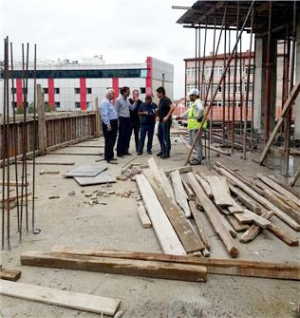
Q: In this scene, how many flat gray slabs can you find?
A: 2